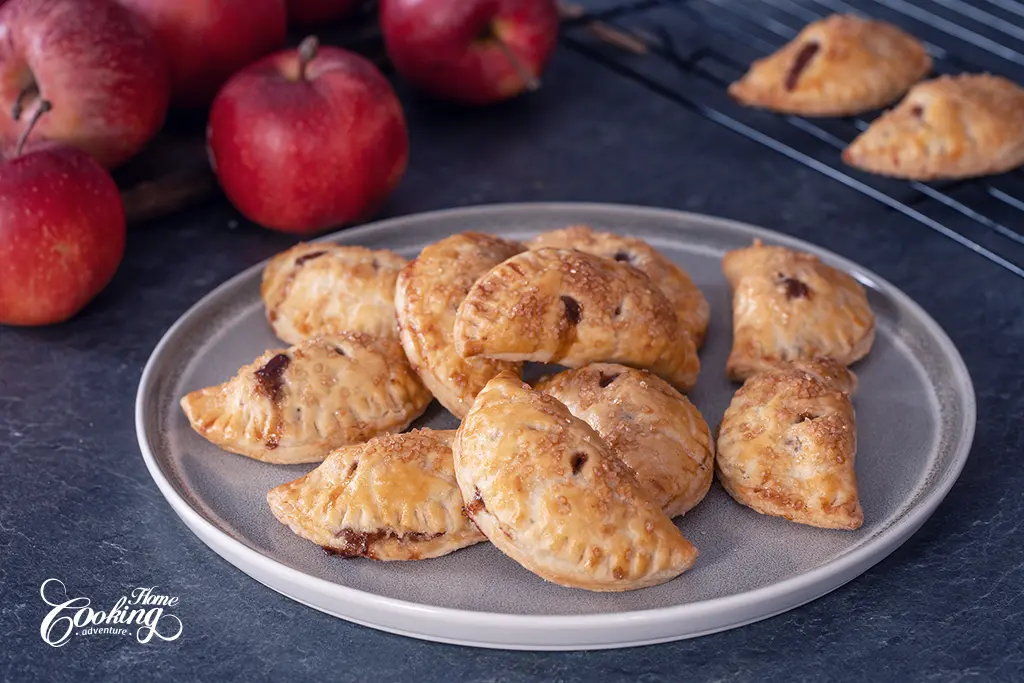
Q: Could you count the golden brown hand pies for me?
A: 12